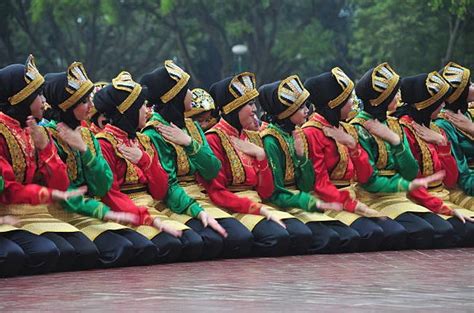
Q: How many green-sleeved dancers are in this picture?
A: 5